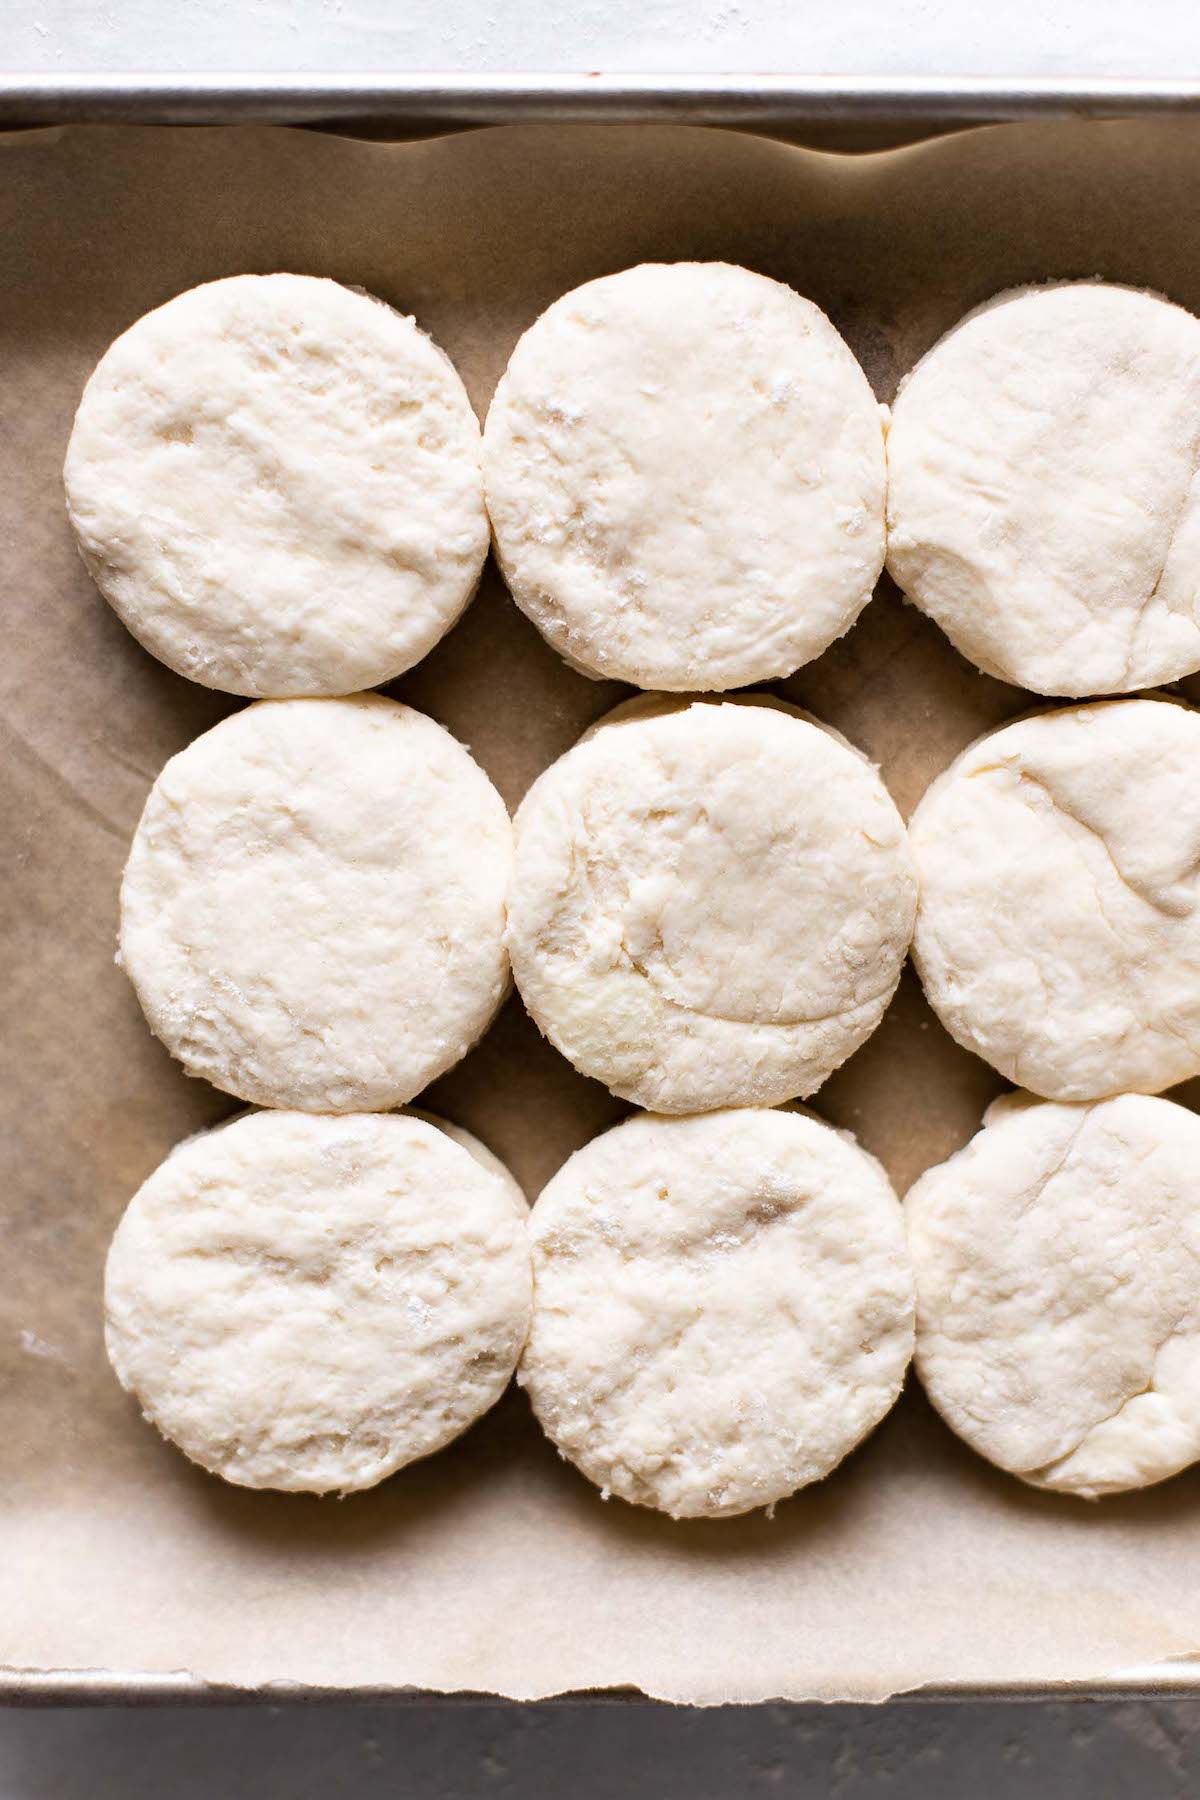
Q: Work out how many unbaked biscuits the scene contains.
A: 9